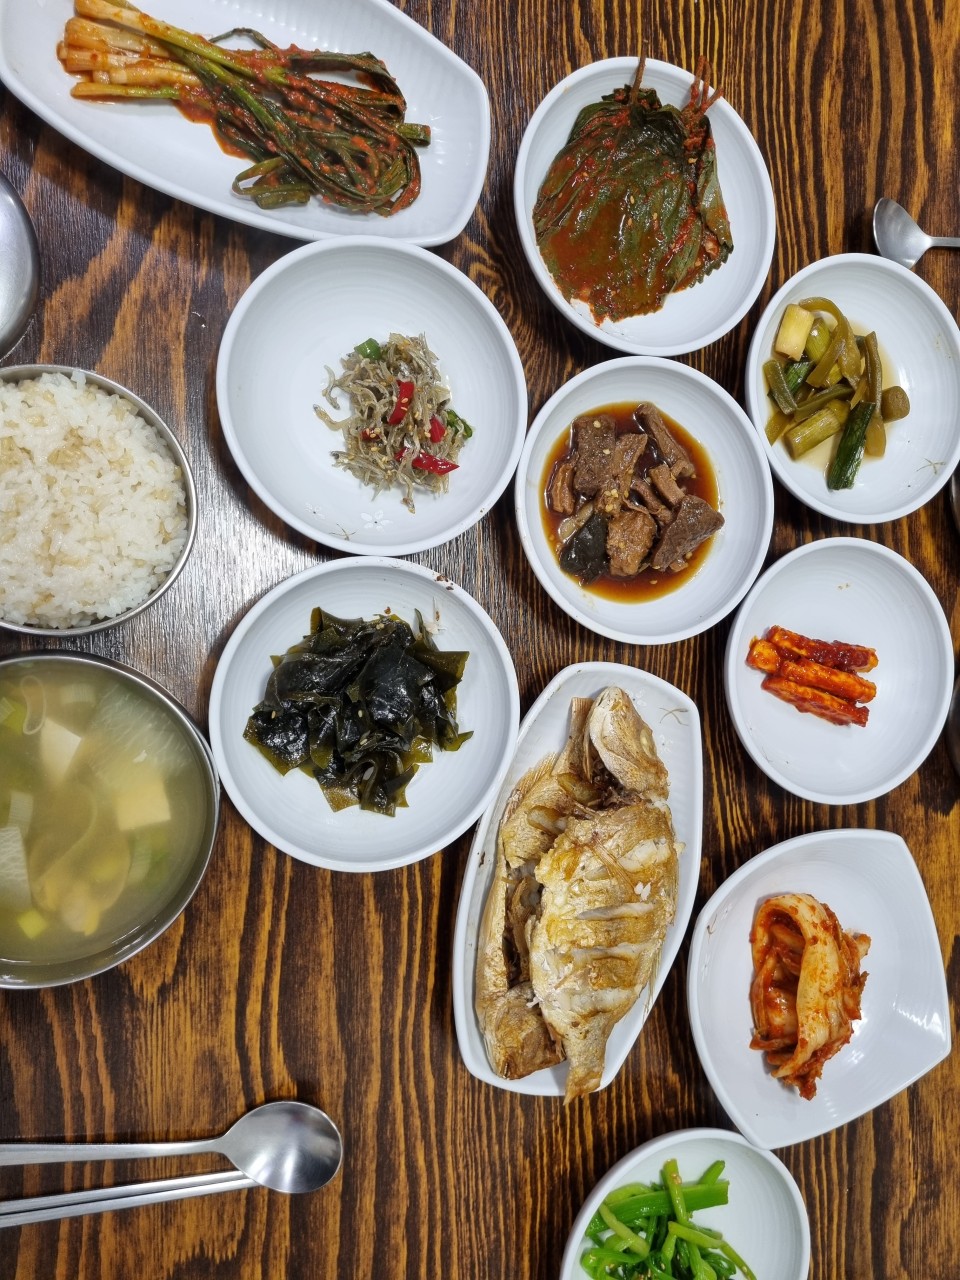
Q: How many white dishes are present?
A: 10